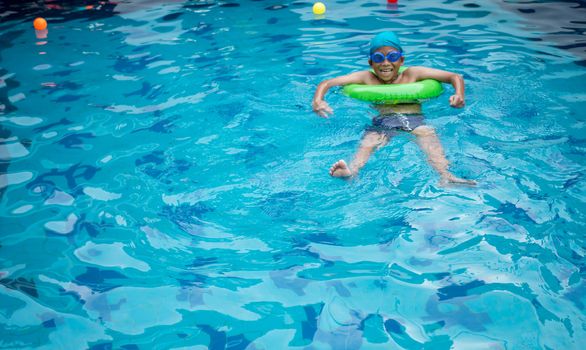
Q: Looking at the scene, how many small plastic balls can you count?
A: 3